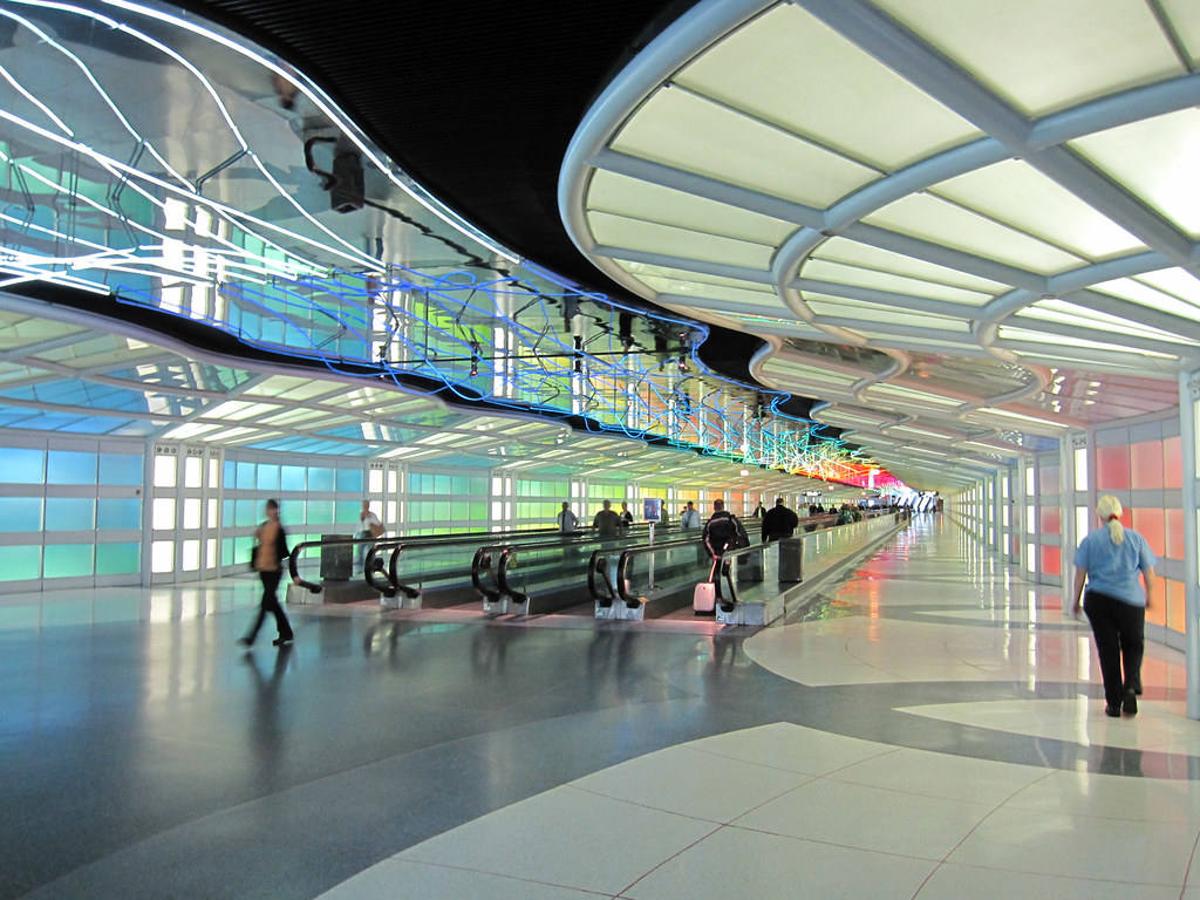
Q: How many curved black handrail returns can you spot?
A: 8